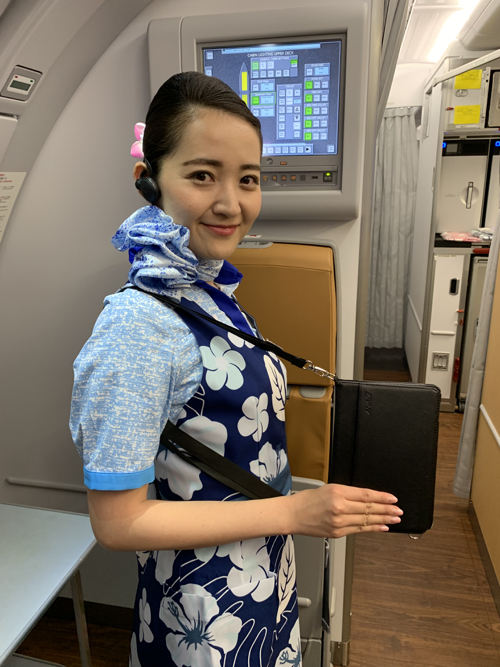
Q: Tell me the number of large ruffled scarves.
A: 1